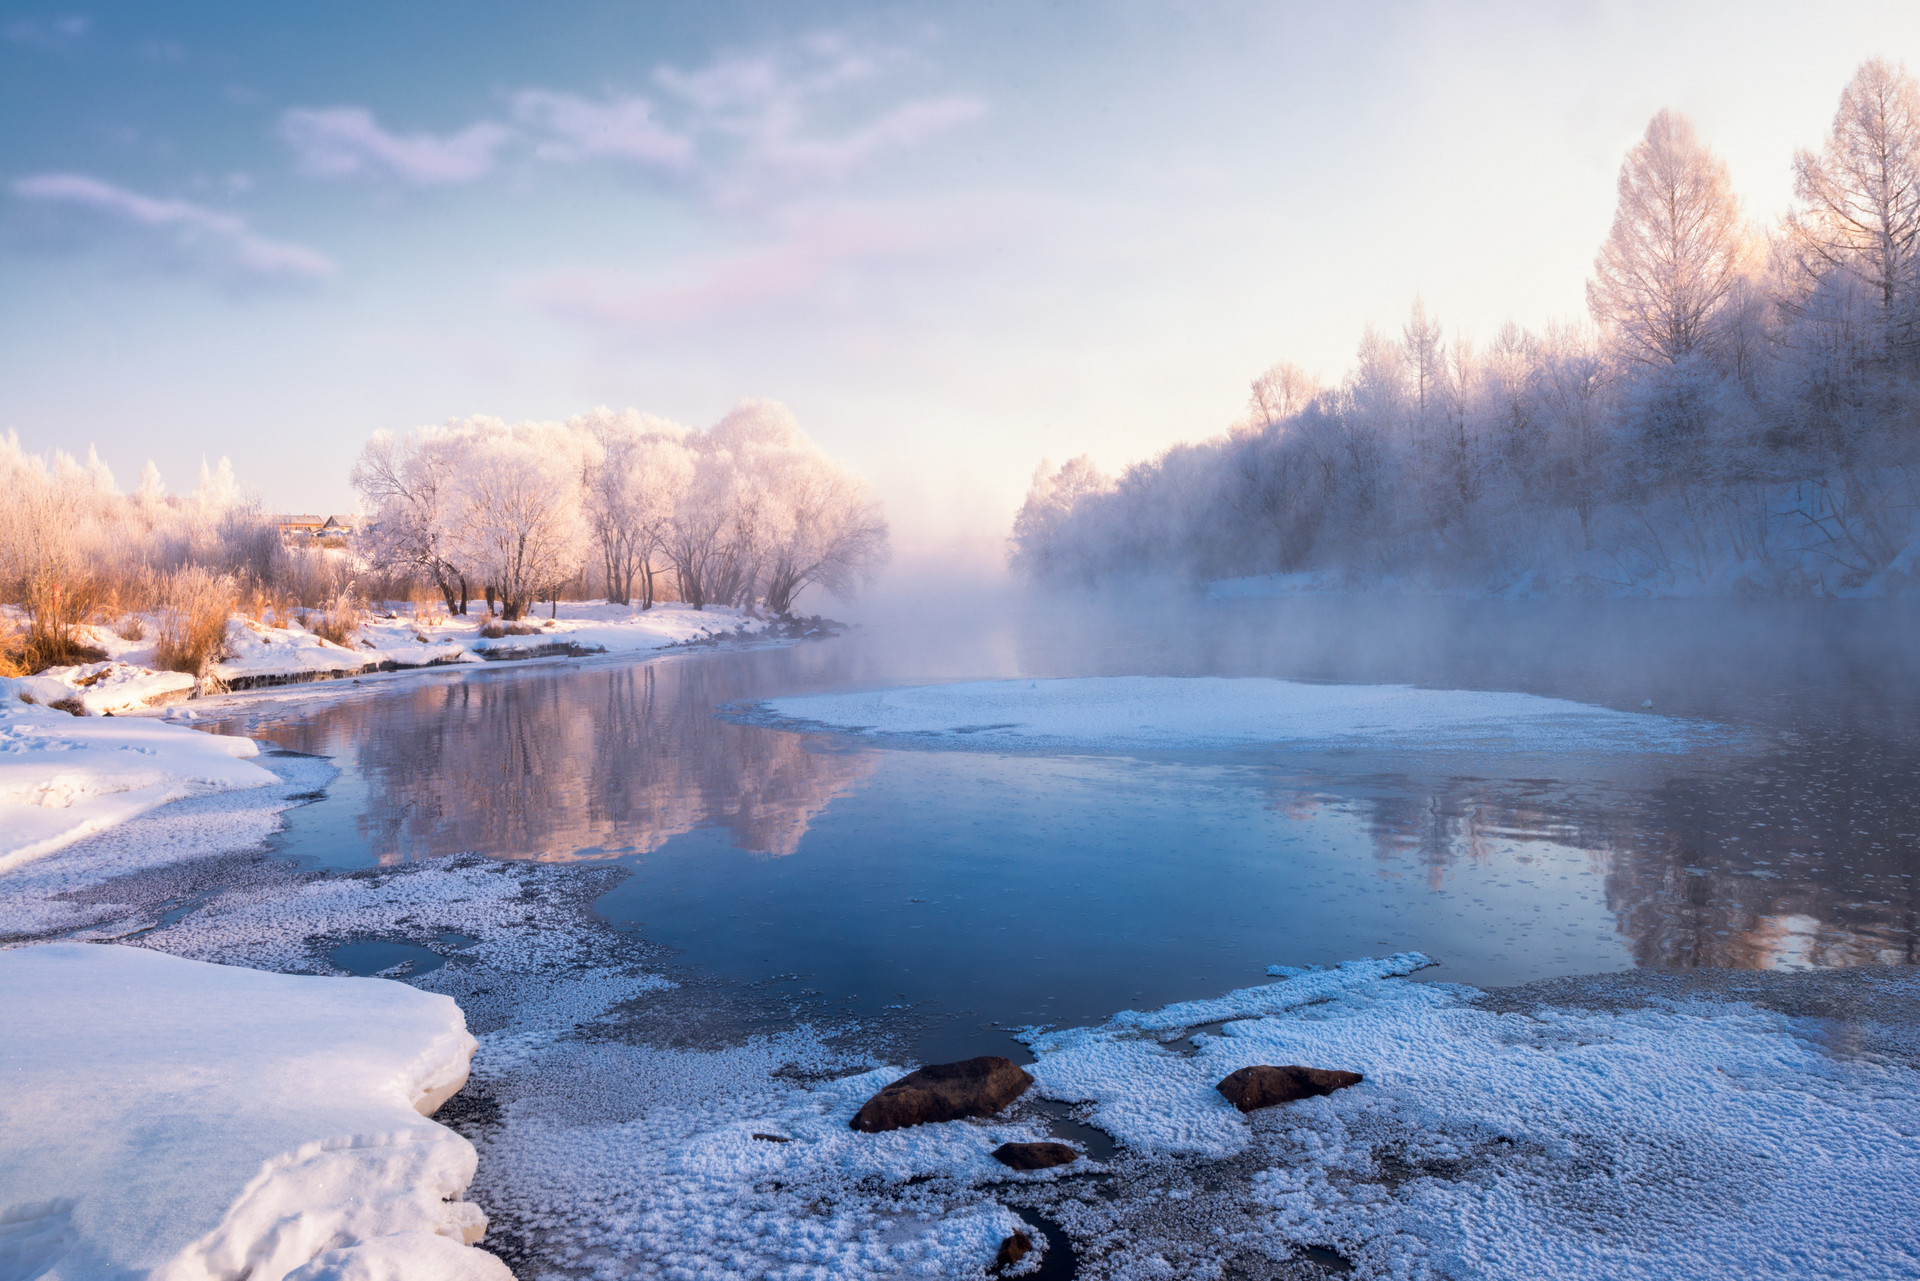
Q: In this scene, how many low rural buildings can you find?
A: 2